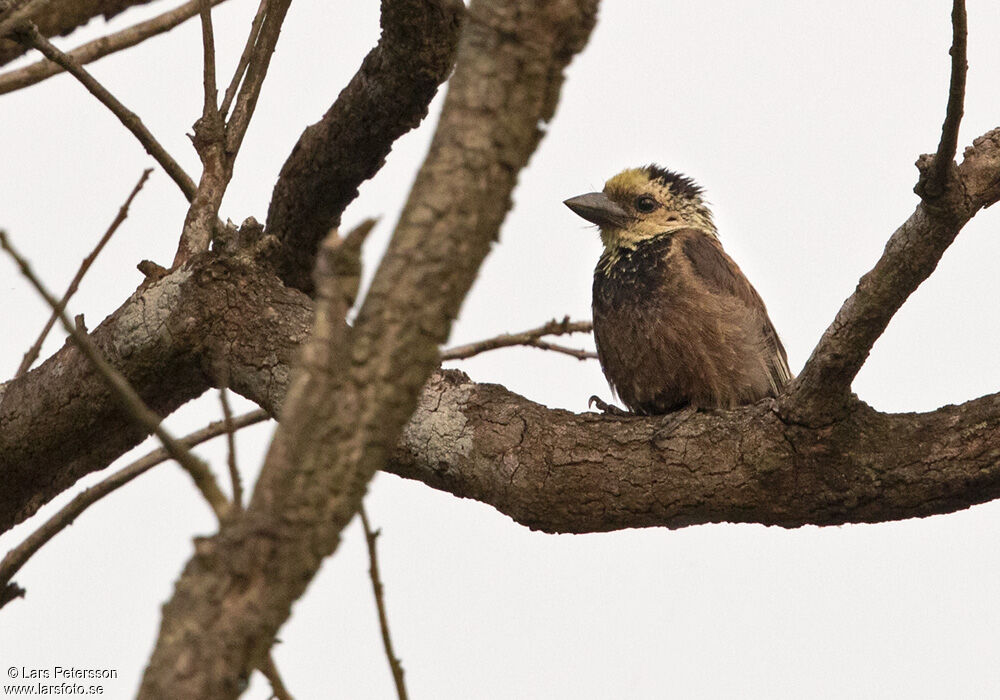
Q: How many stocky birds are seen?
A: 1